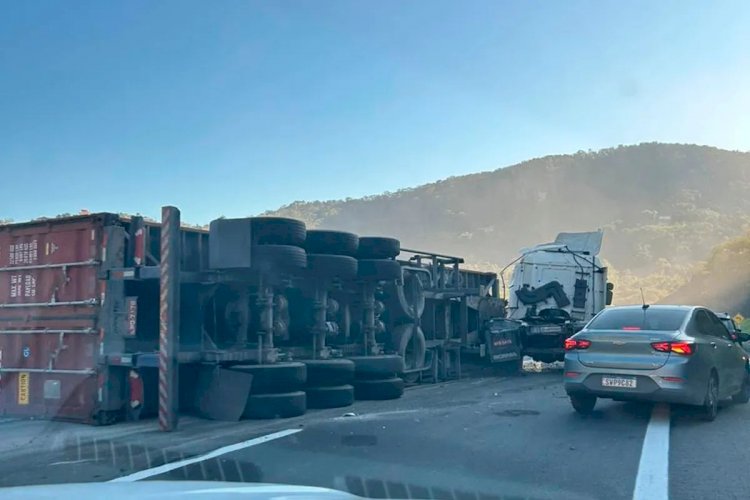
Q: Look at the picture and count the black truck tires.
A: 12